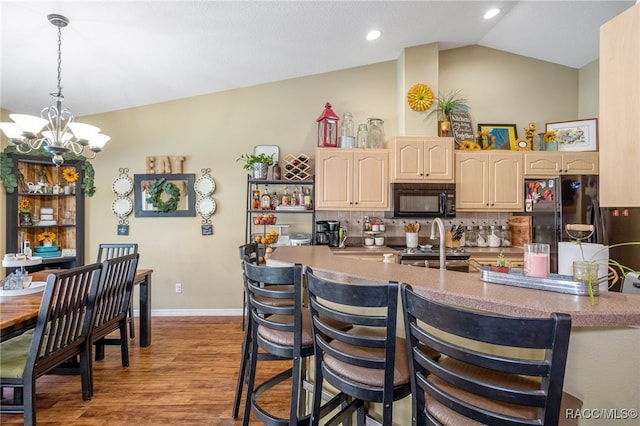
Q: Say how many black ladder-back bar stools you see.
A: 4